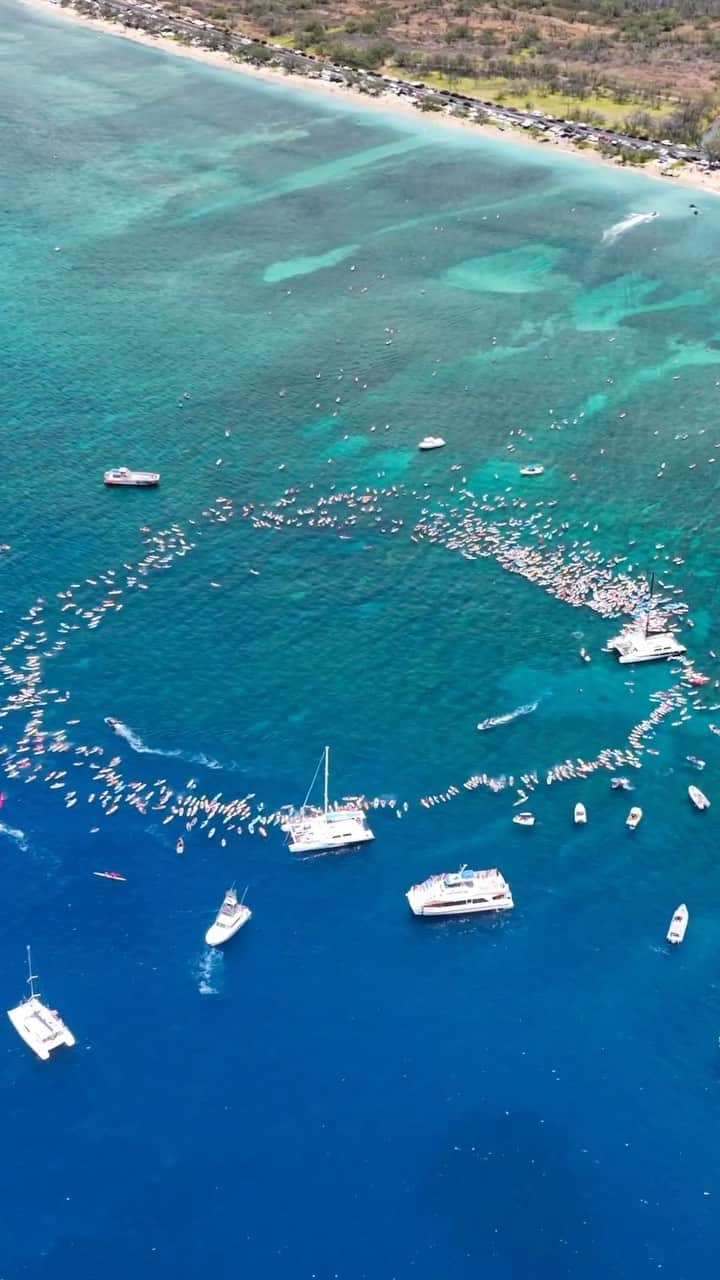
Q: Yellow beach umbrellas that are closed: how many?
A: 0